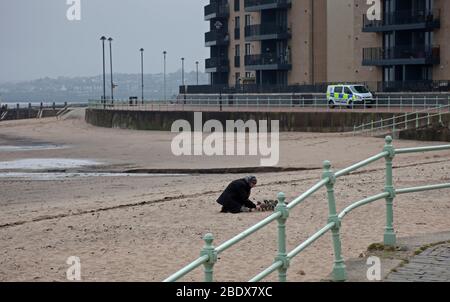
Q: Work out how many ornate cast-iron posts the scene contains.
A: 4